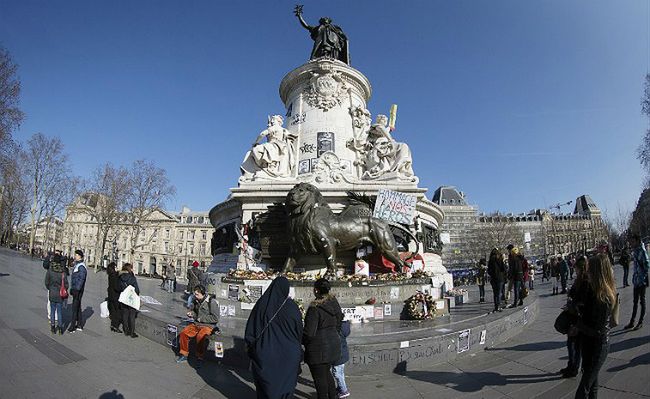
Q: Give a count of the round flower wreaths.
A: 1